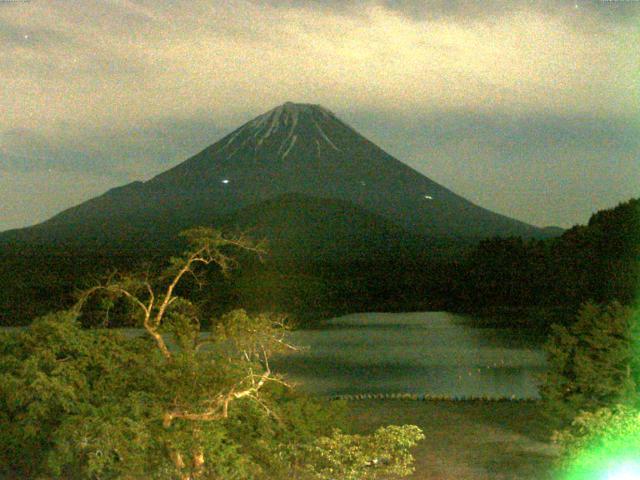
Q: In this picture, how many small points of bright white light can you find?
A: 2